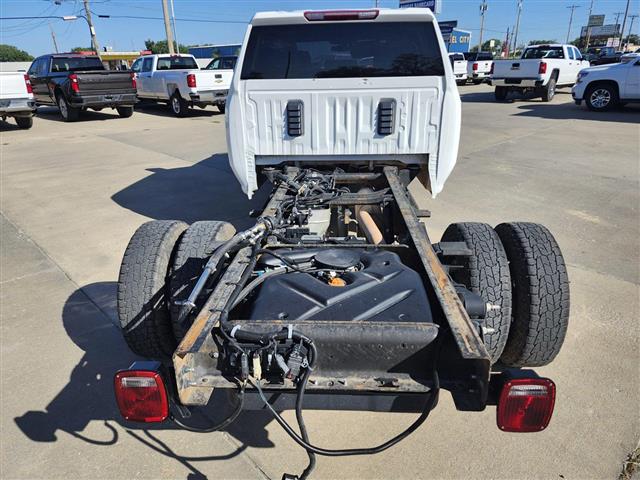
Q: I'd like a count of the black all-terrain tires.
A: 4